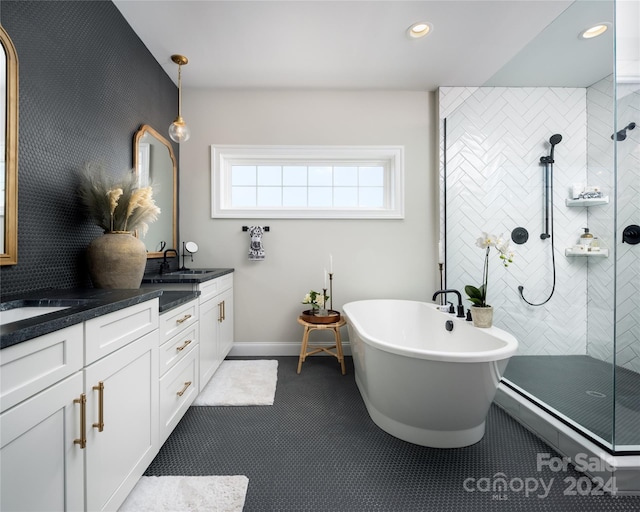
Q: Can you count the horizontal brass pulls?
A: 3